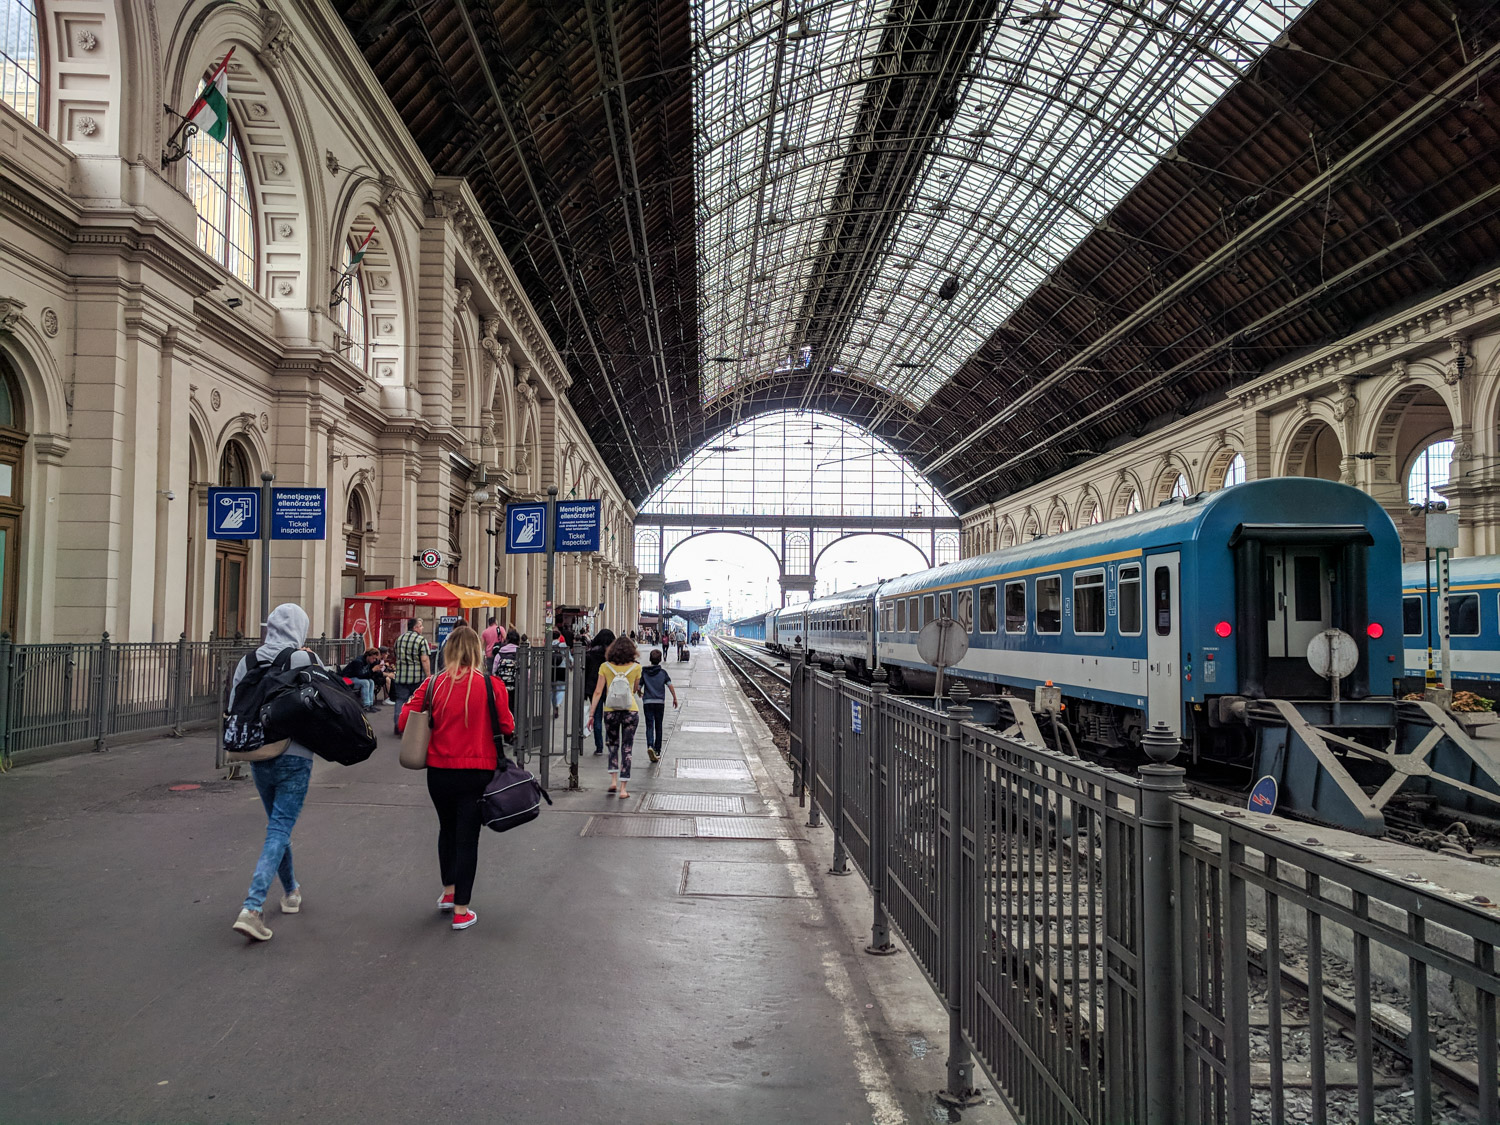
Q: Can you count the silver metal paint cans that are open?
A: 0